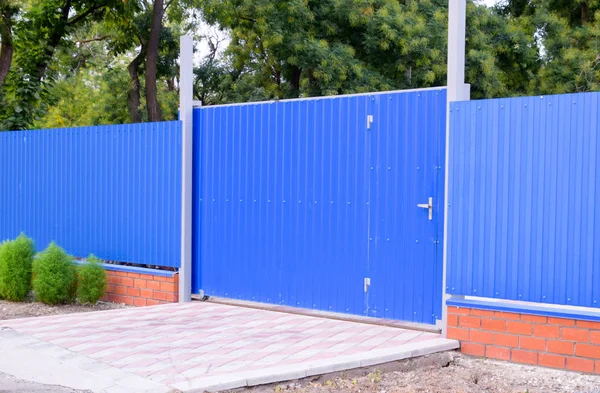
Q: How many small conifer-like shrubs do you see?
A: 3